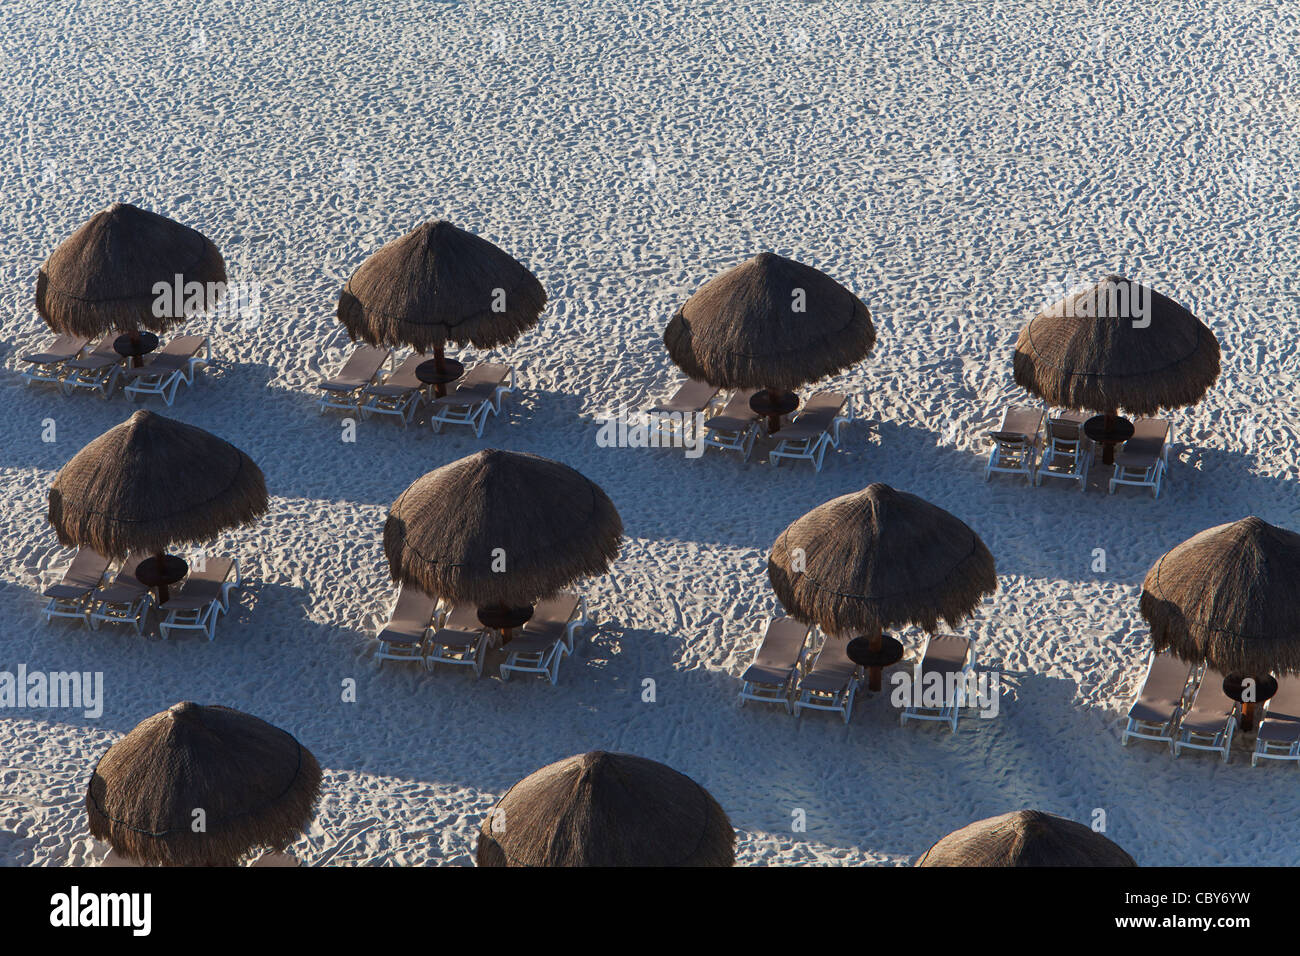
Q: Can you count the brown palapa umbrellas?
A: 11